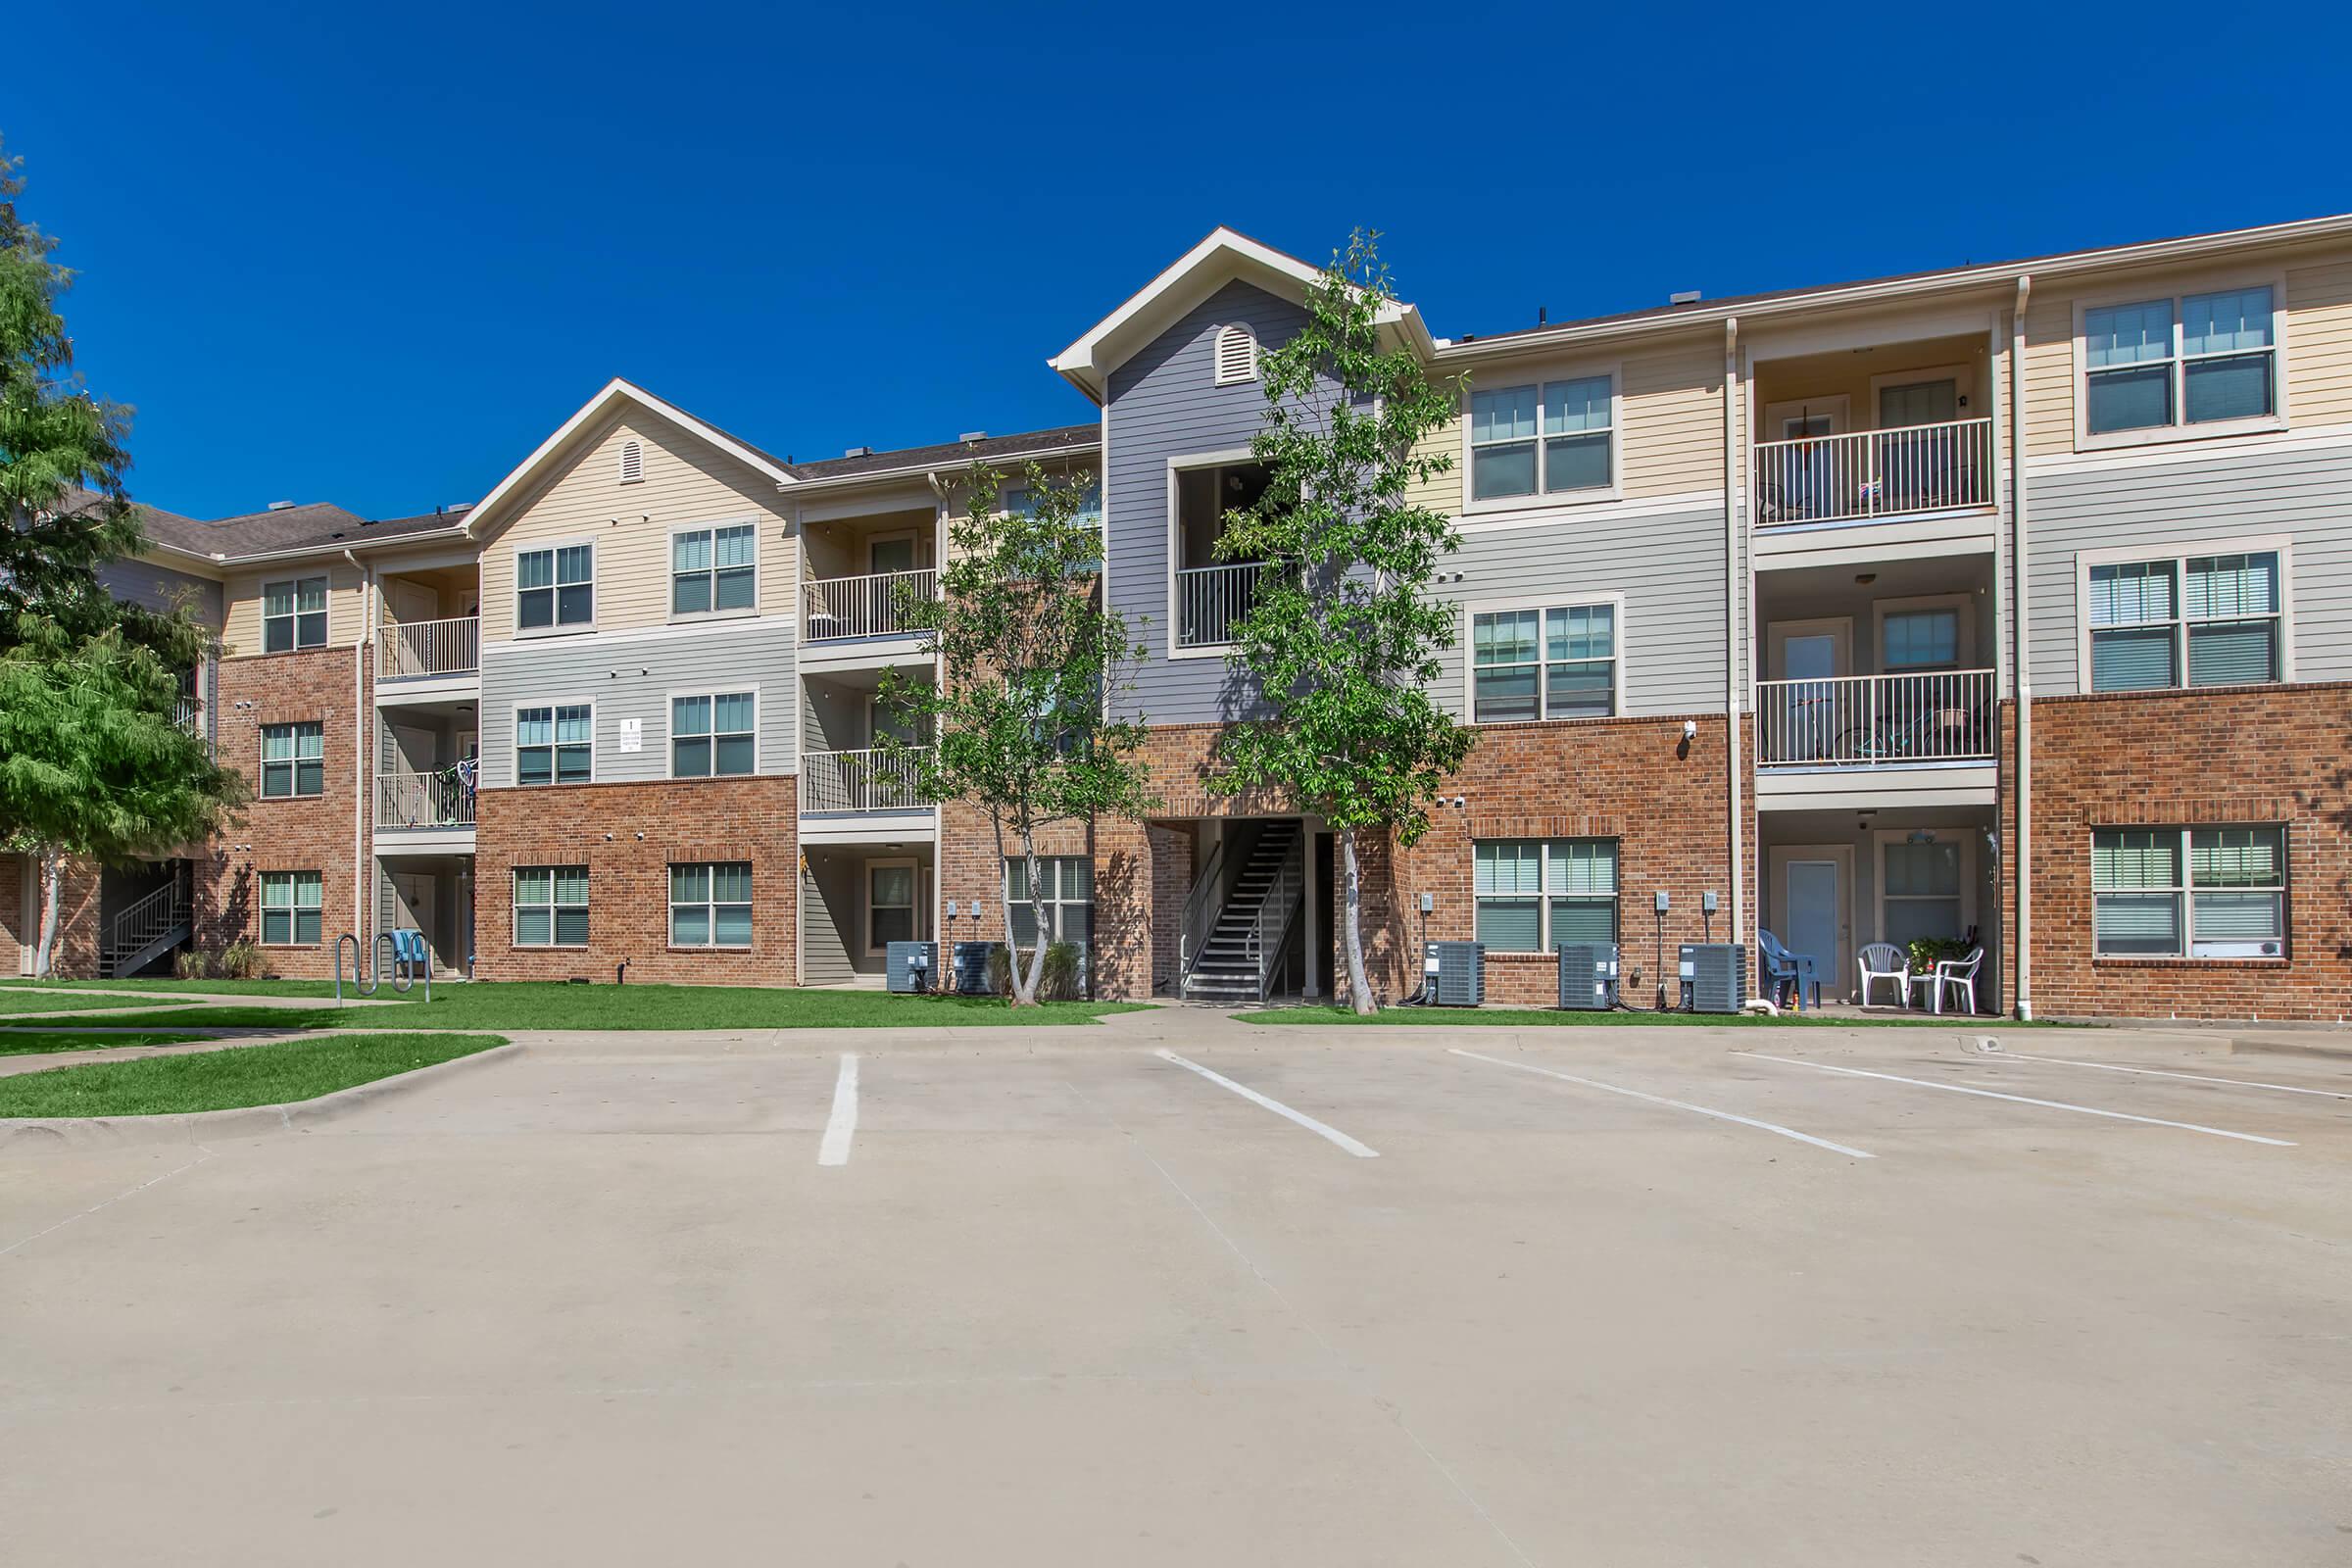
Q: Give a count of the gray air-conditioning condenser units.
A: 5